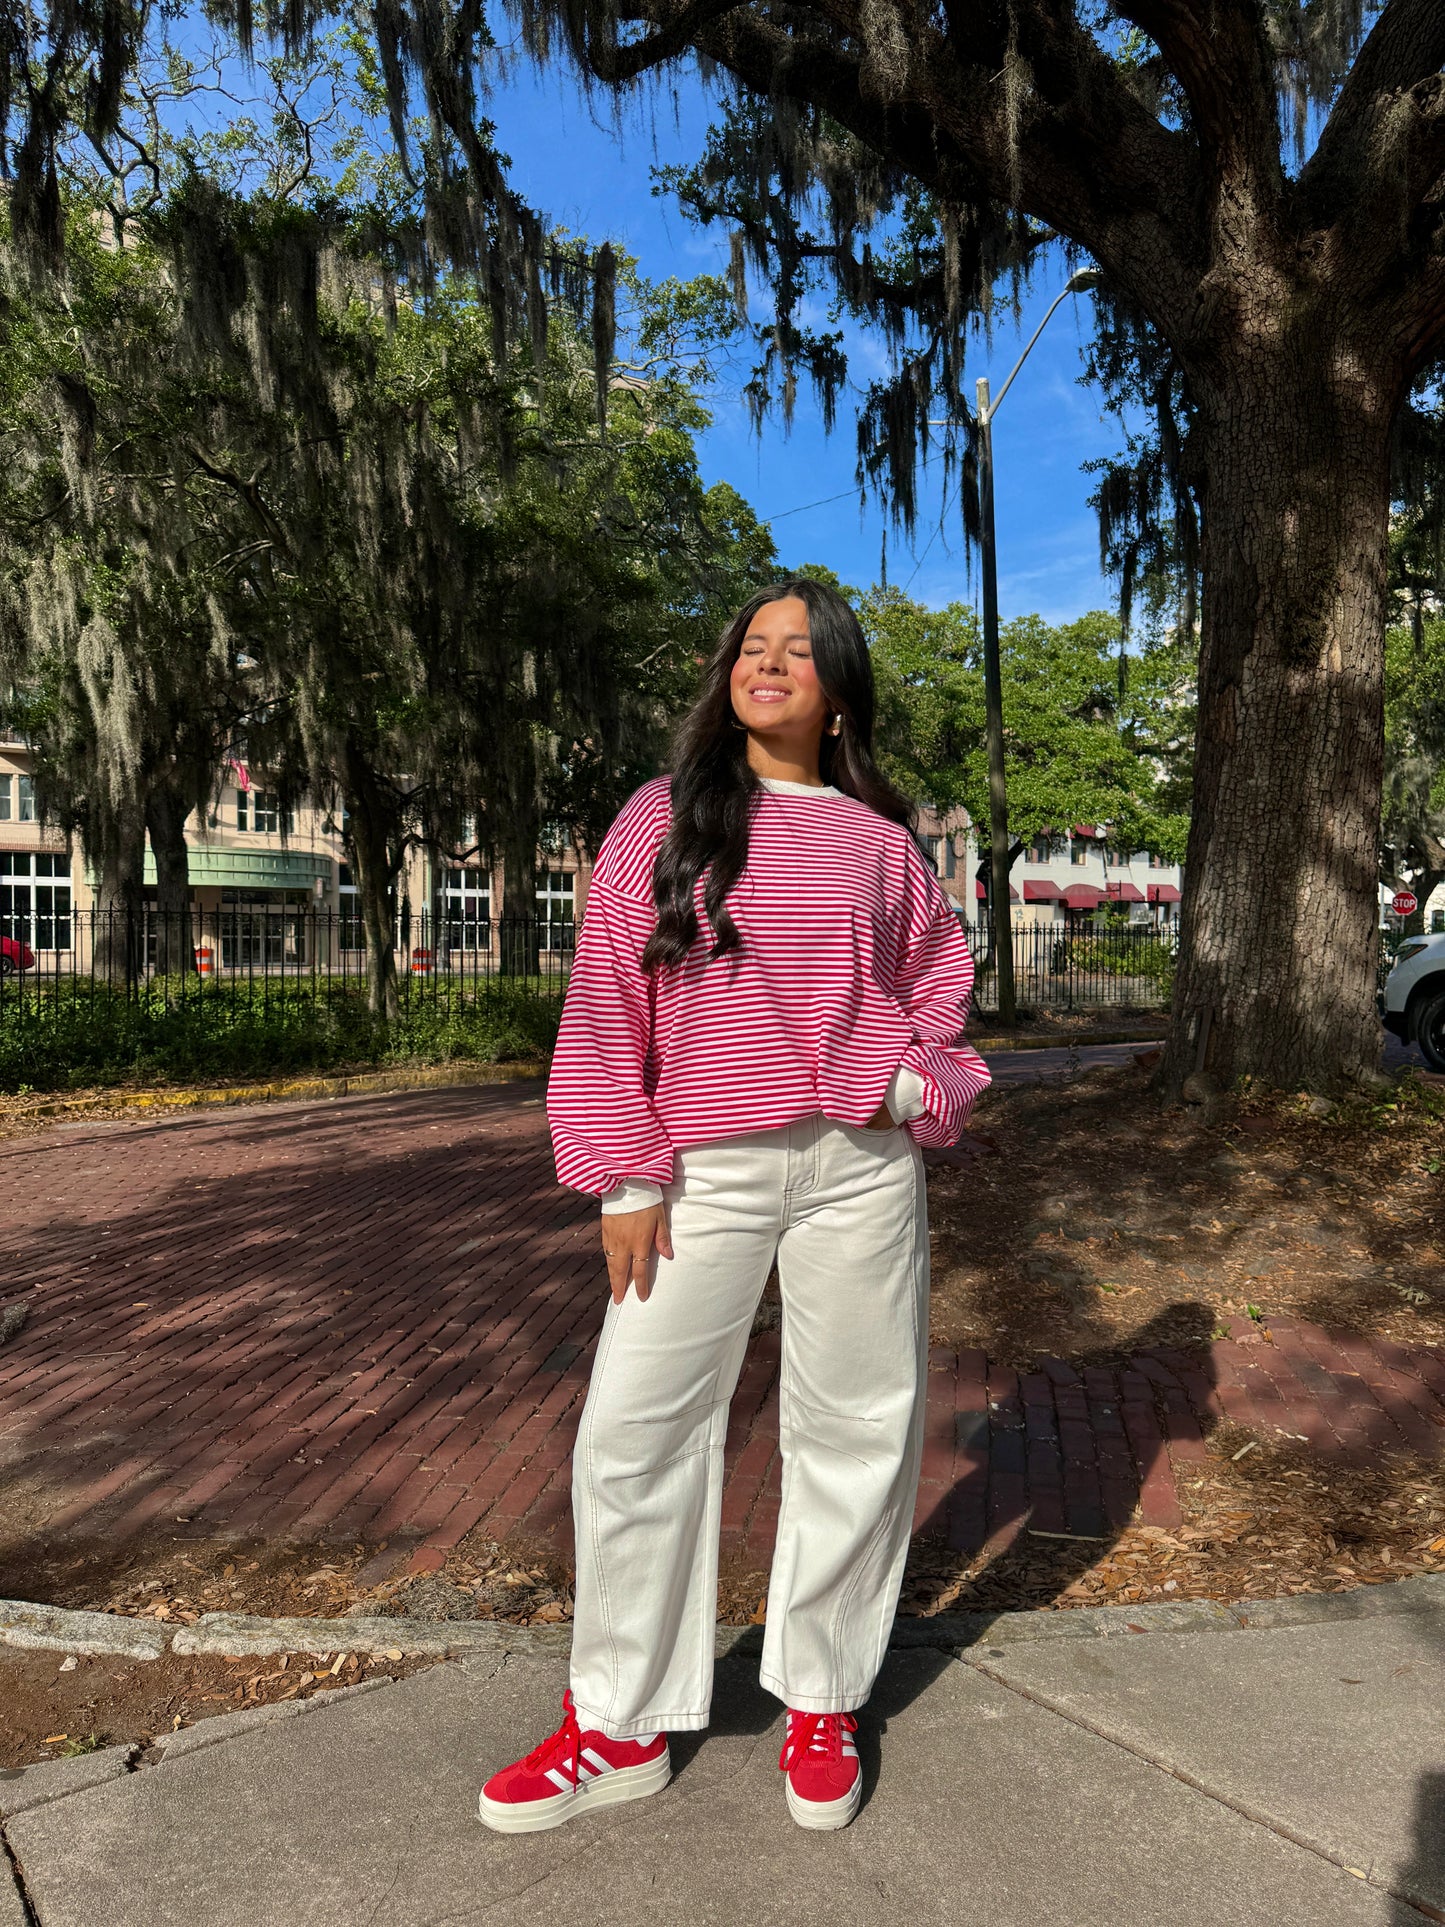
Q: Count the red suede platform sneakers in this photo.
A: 2